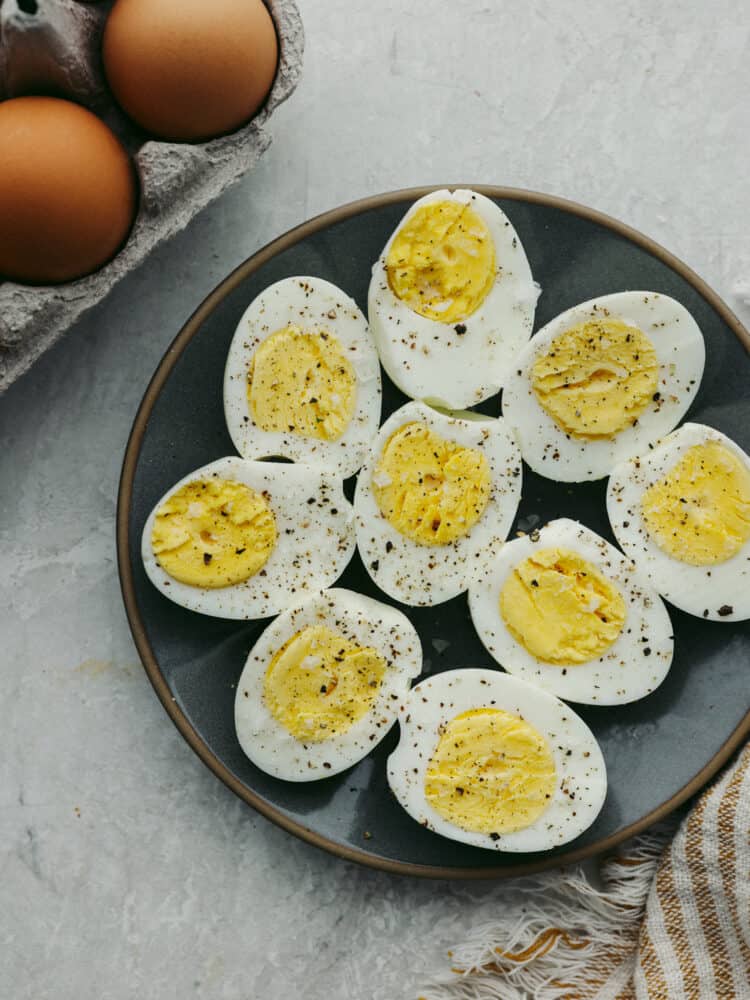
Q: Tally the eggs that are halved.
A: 9